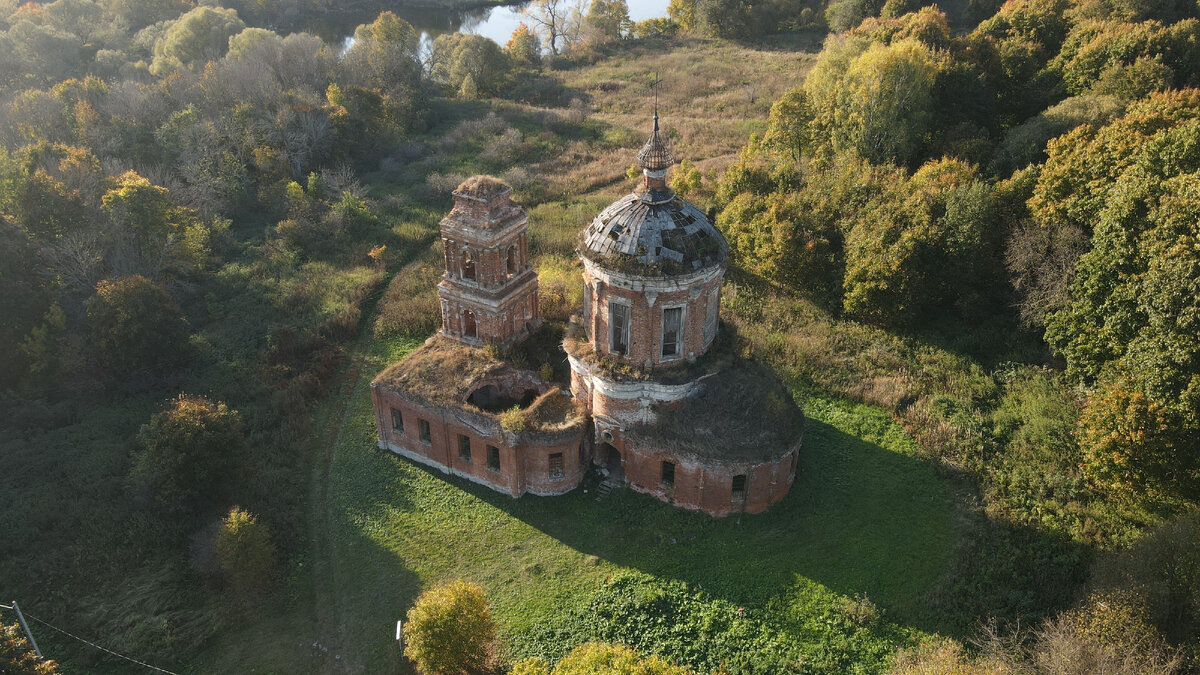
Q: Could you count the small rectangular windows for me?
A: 7